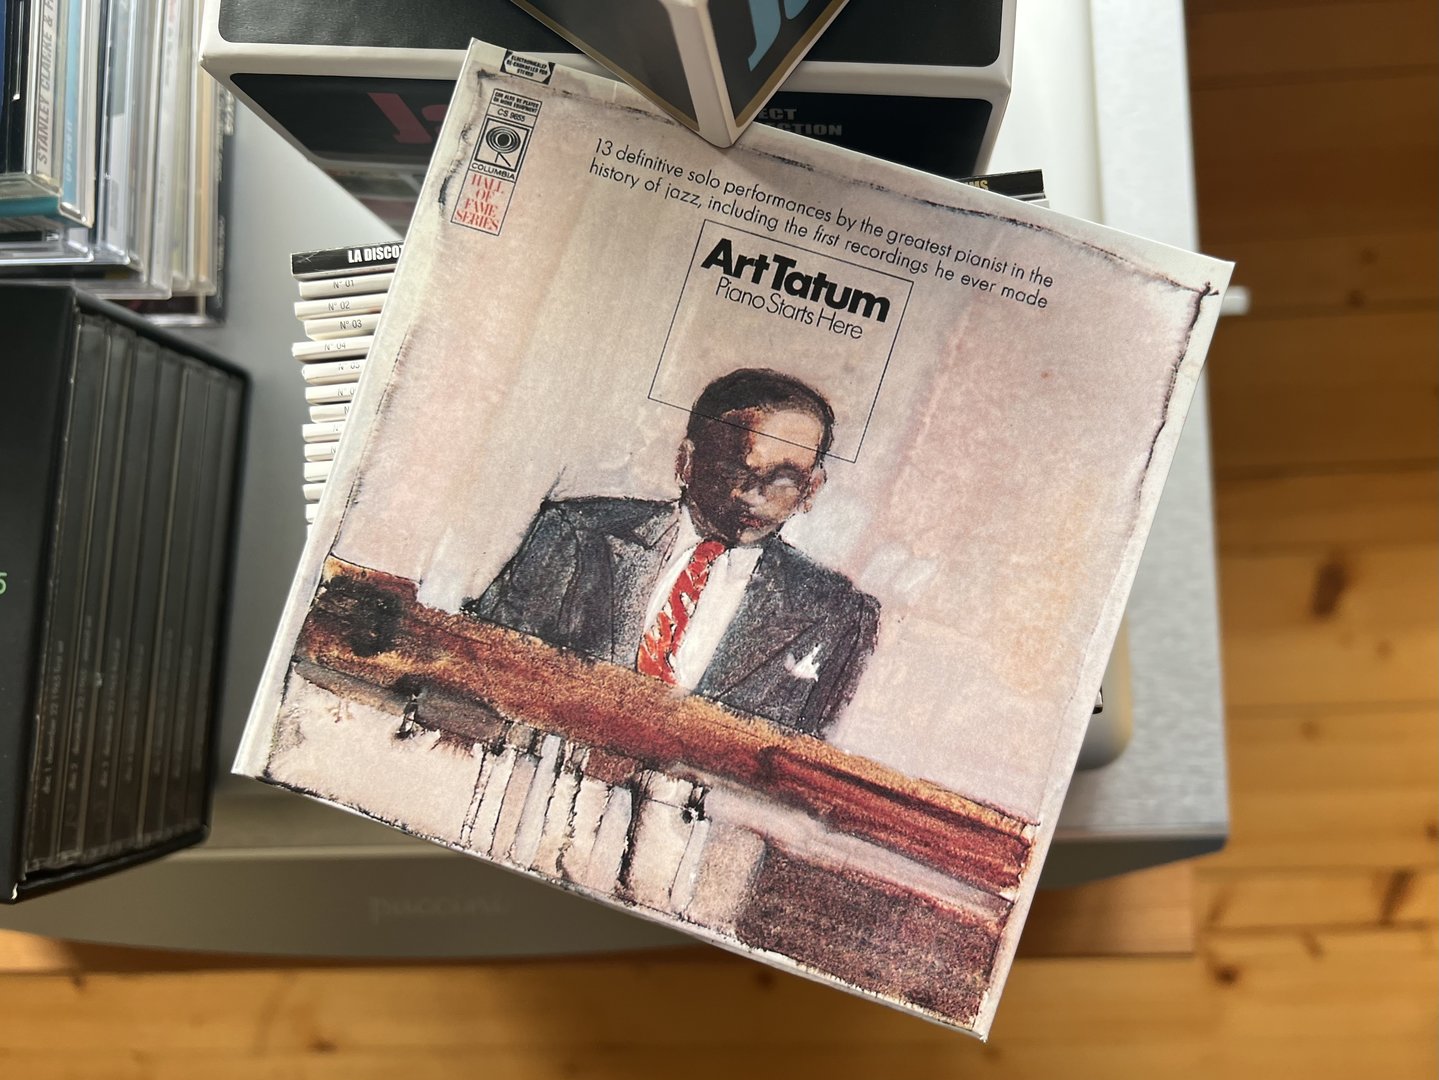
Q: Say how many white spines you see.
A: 13